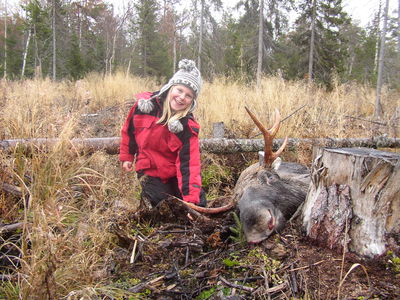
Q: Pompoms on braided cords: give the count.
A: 2